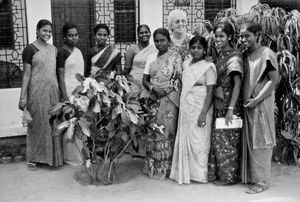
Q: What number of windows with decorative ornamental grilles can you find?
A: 3